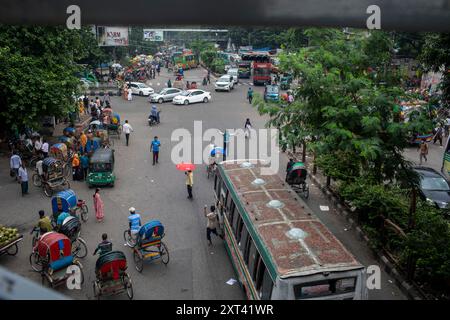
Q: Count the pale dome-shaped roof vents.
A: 4